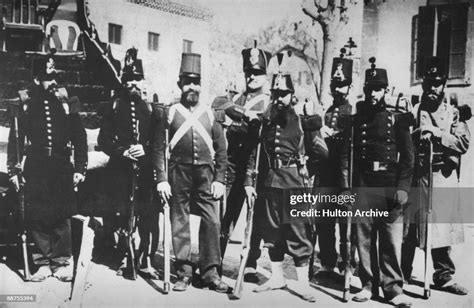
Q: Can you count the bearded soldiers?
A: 7